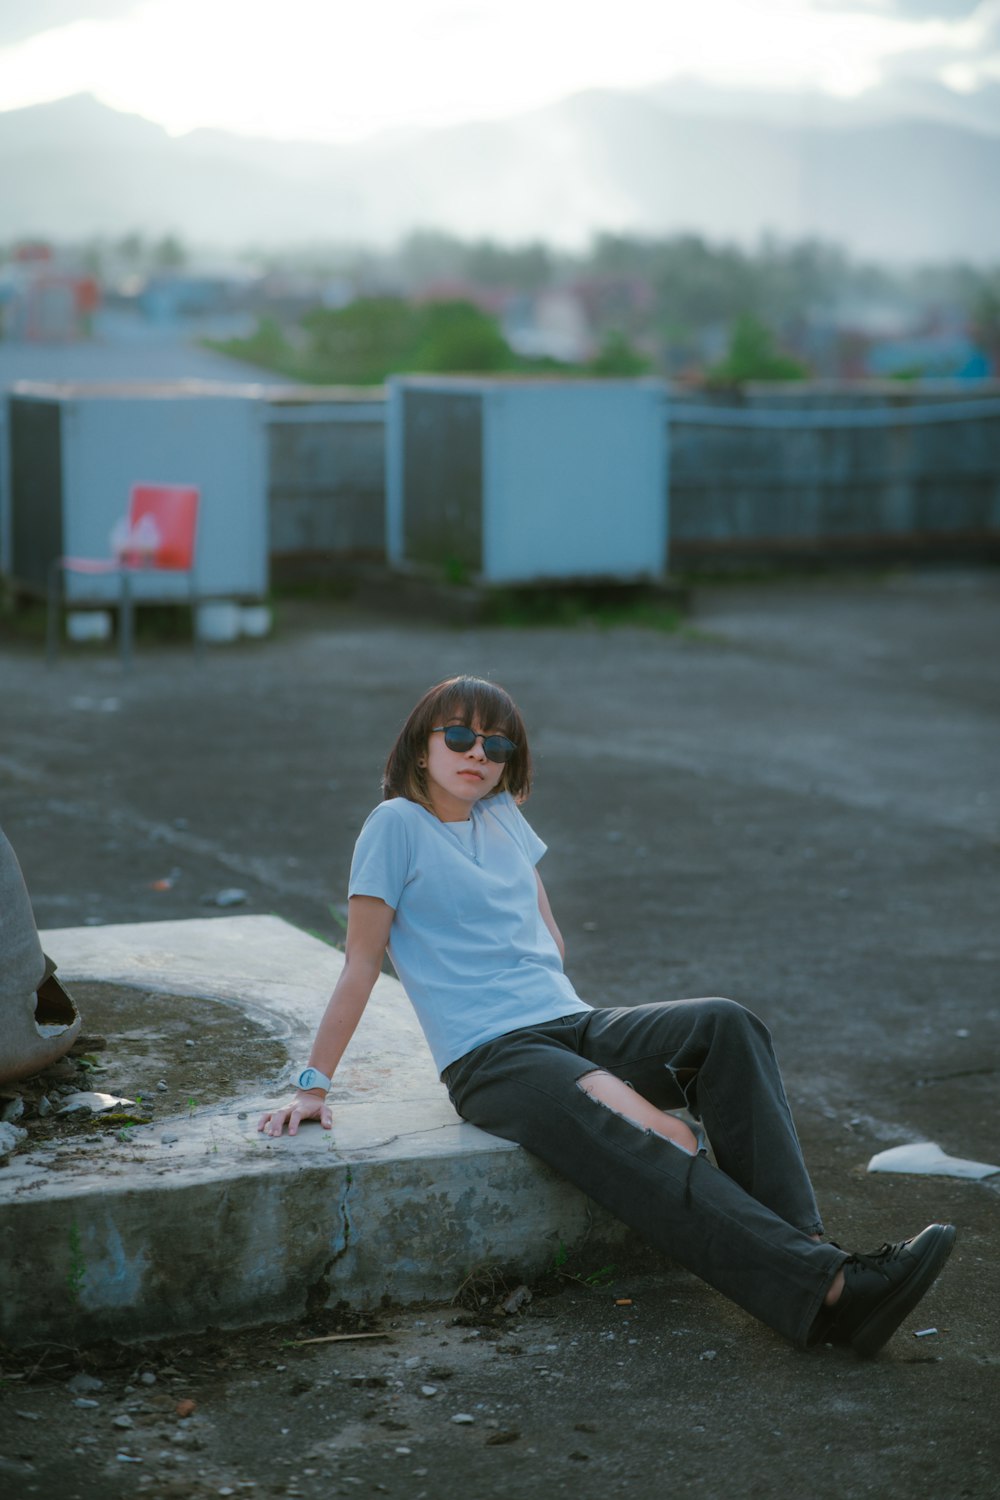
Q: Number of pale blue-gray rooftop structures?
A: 2